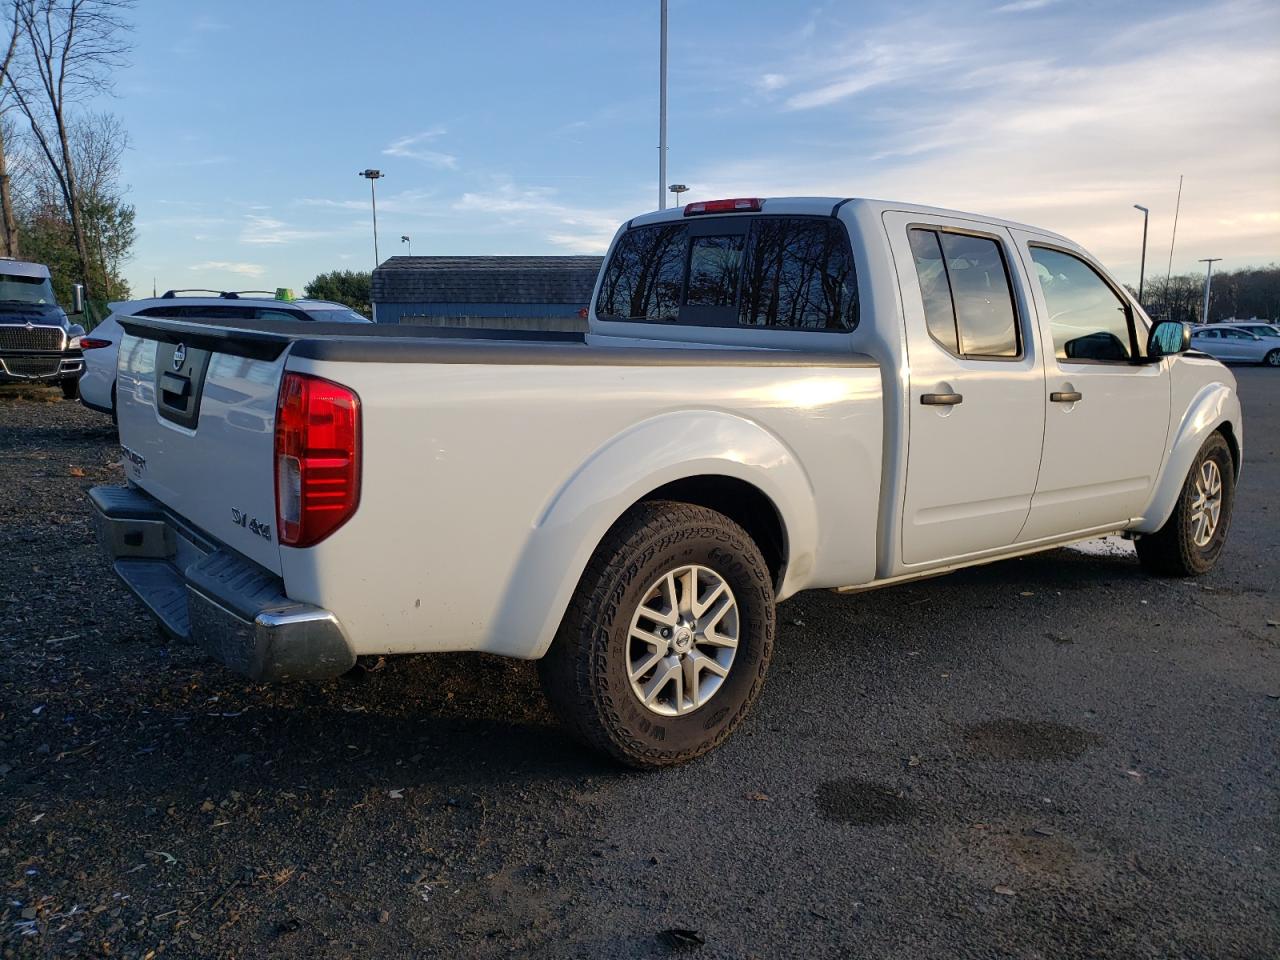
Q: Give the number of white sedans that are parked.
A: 1